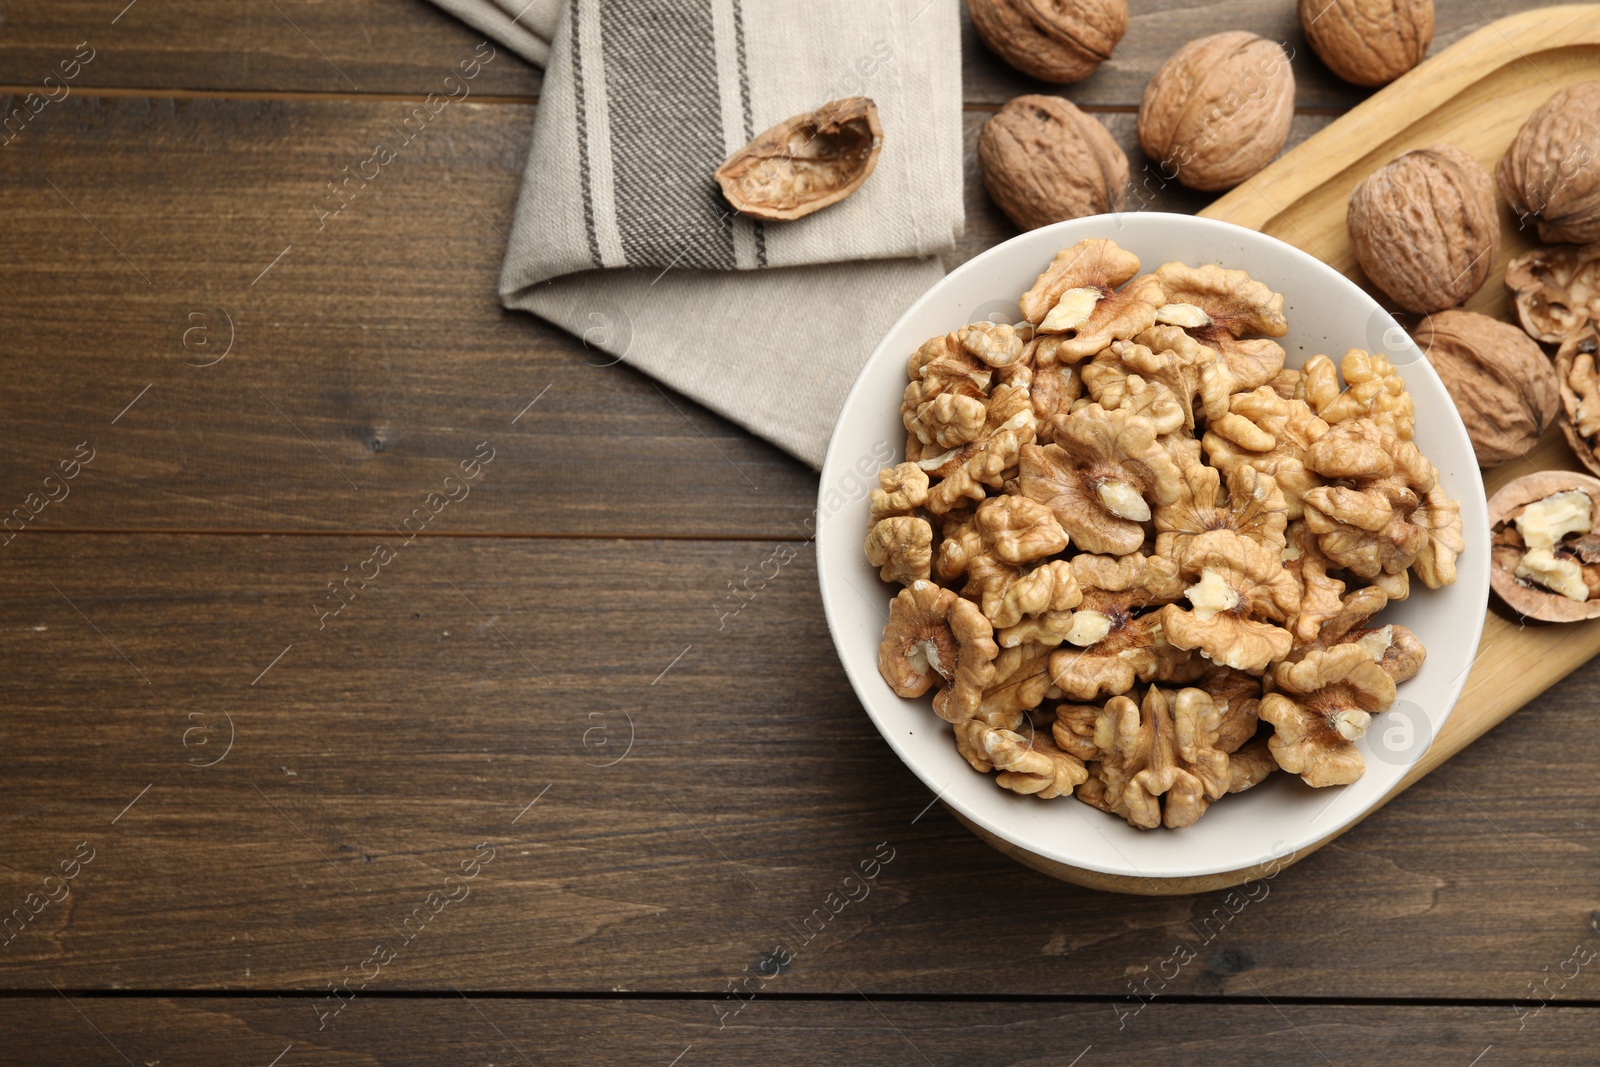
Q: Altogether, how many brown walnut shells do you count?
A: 11